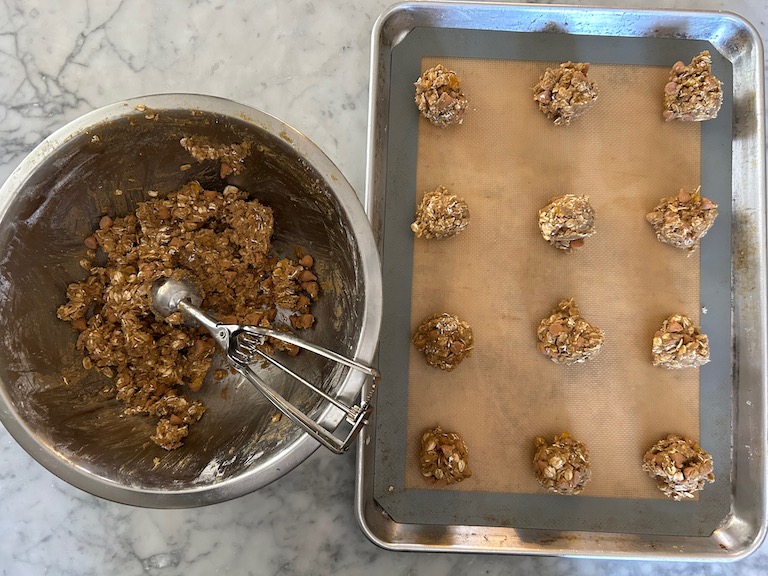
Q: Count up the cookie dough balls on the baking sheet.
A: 12